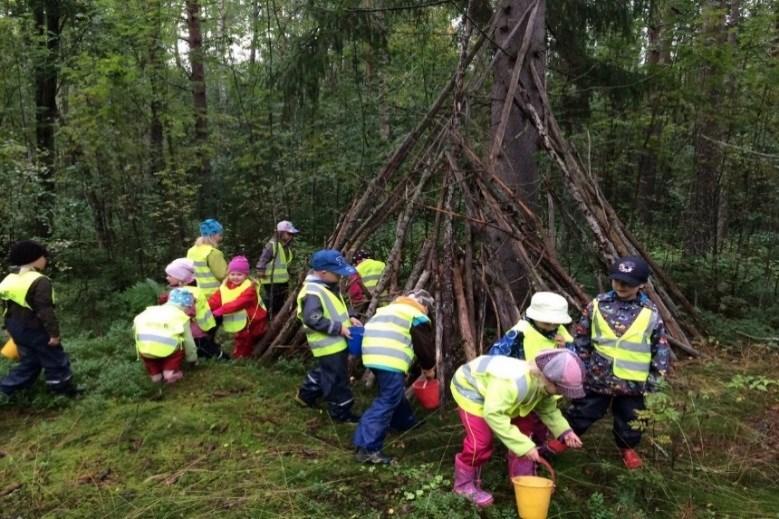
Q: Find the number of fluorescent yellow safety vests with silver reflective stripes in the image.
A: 12